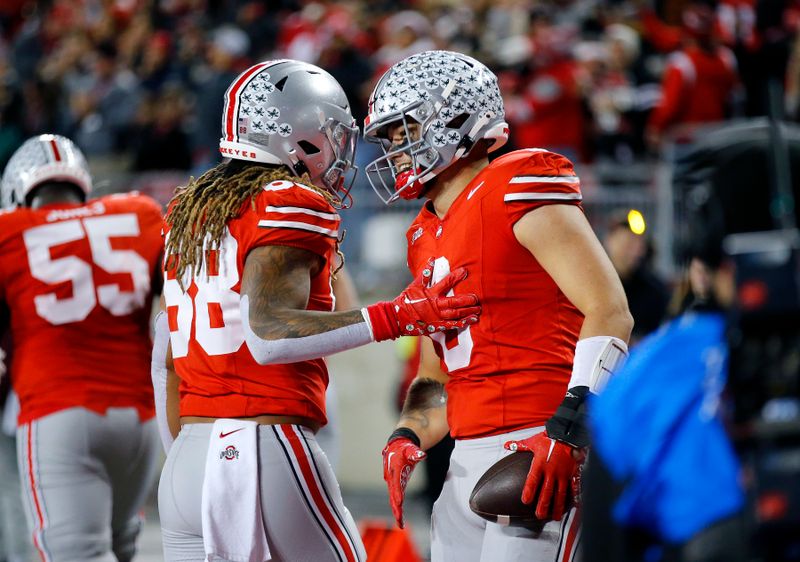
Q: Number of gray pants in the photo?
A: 3